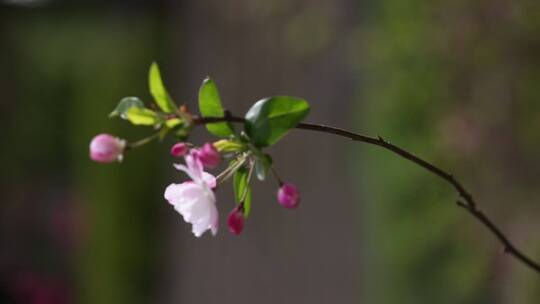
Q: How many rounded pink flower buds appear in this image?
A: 5